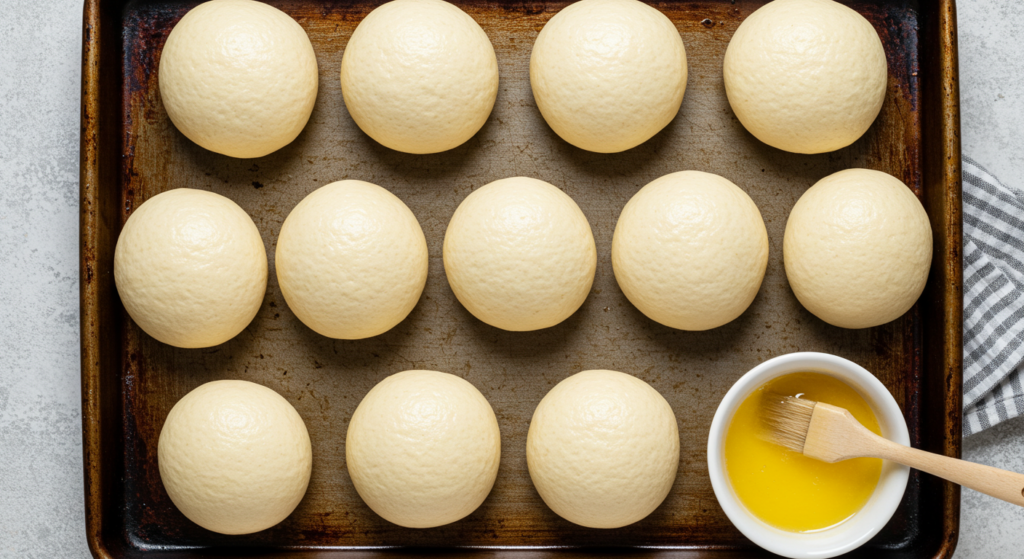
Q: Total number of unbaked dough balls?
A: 12